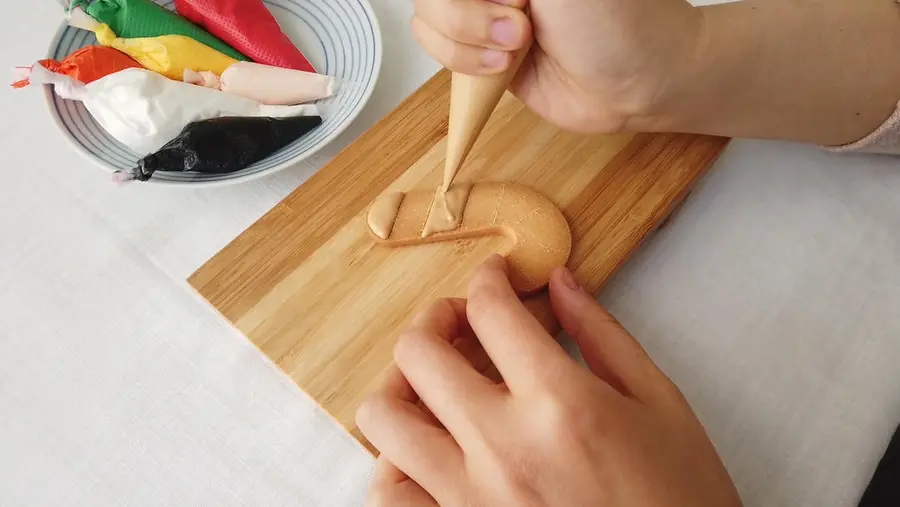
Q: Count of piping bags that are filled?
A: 8